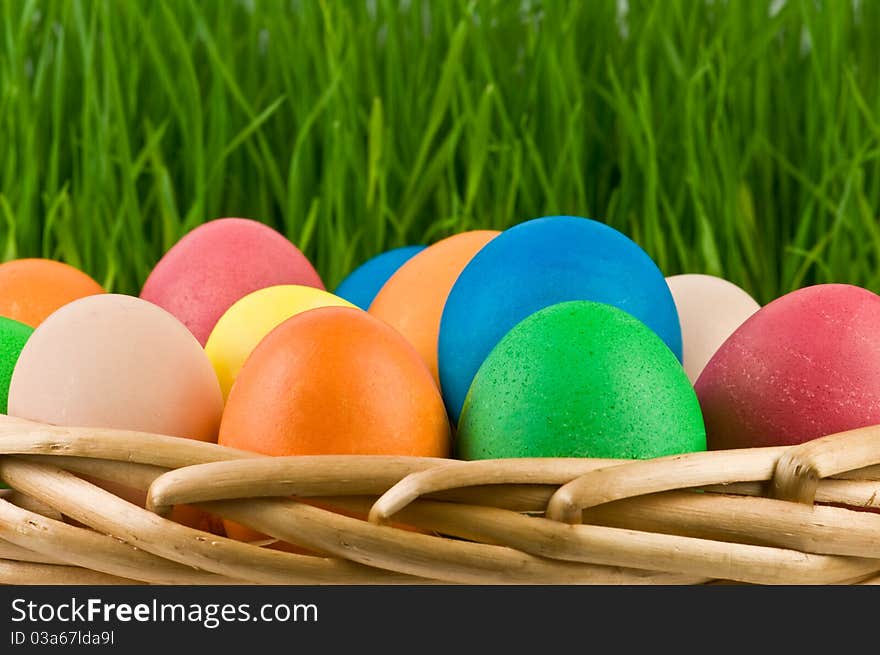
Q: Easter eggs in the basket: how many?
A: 12